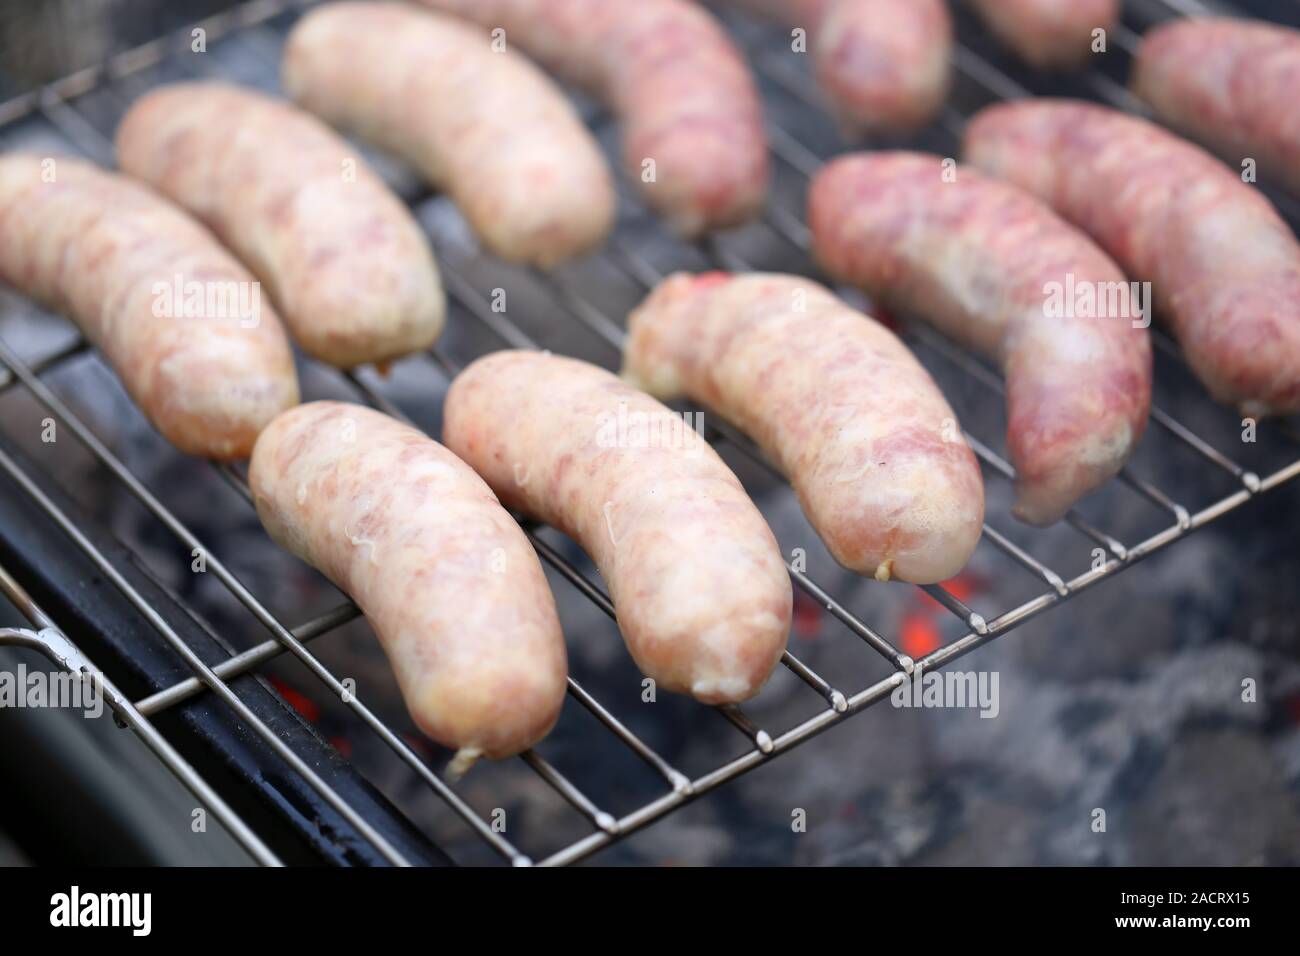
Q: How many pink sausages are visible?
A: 6